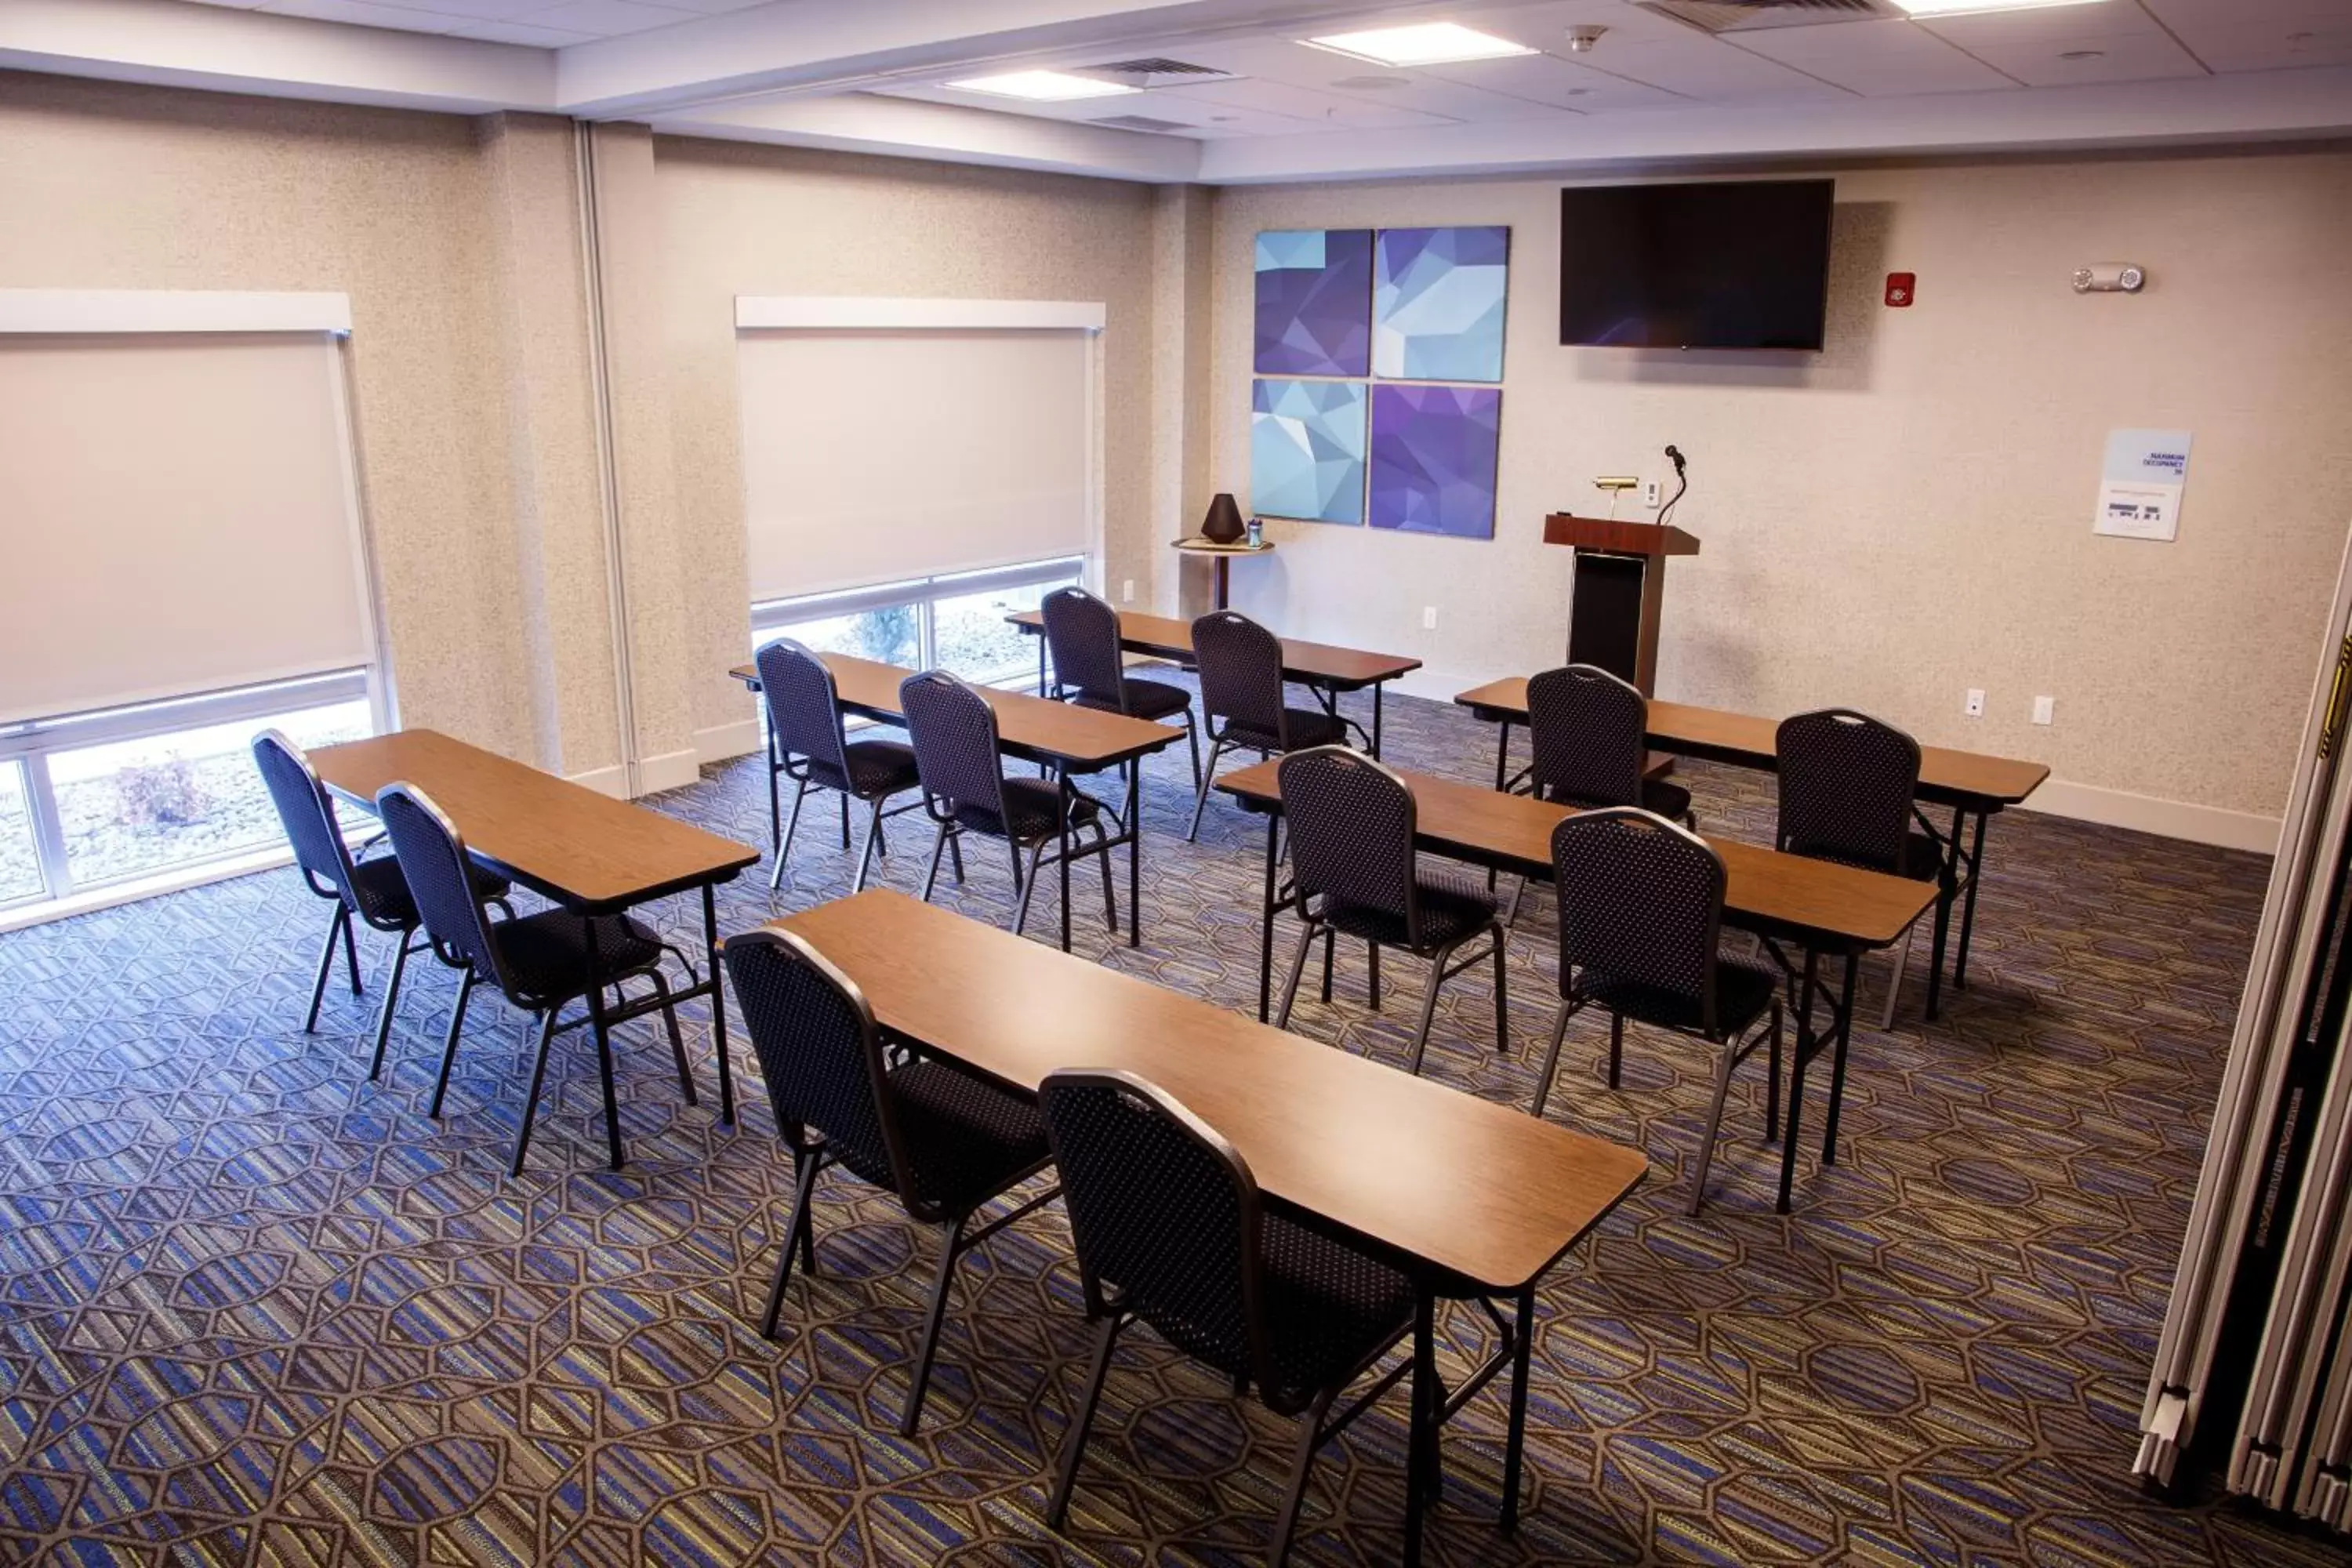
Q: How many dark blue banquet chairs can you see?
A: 12